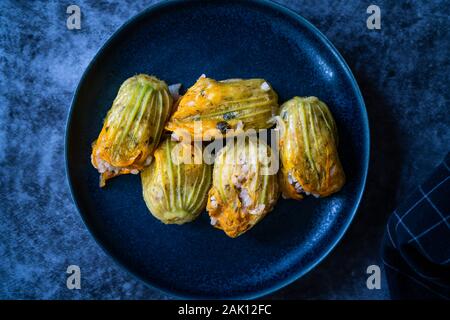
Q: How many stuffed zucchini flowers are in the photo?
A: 5